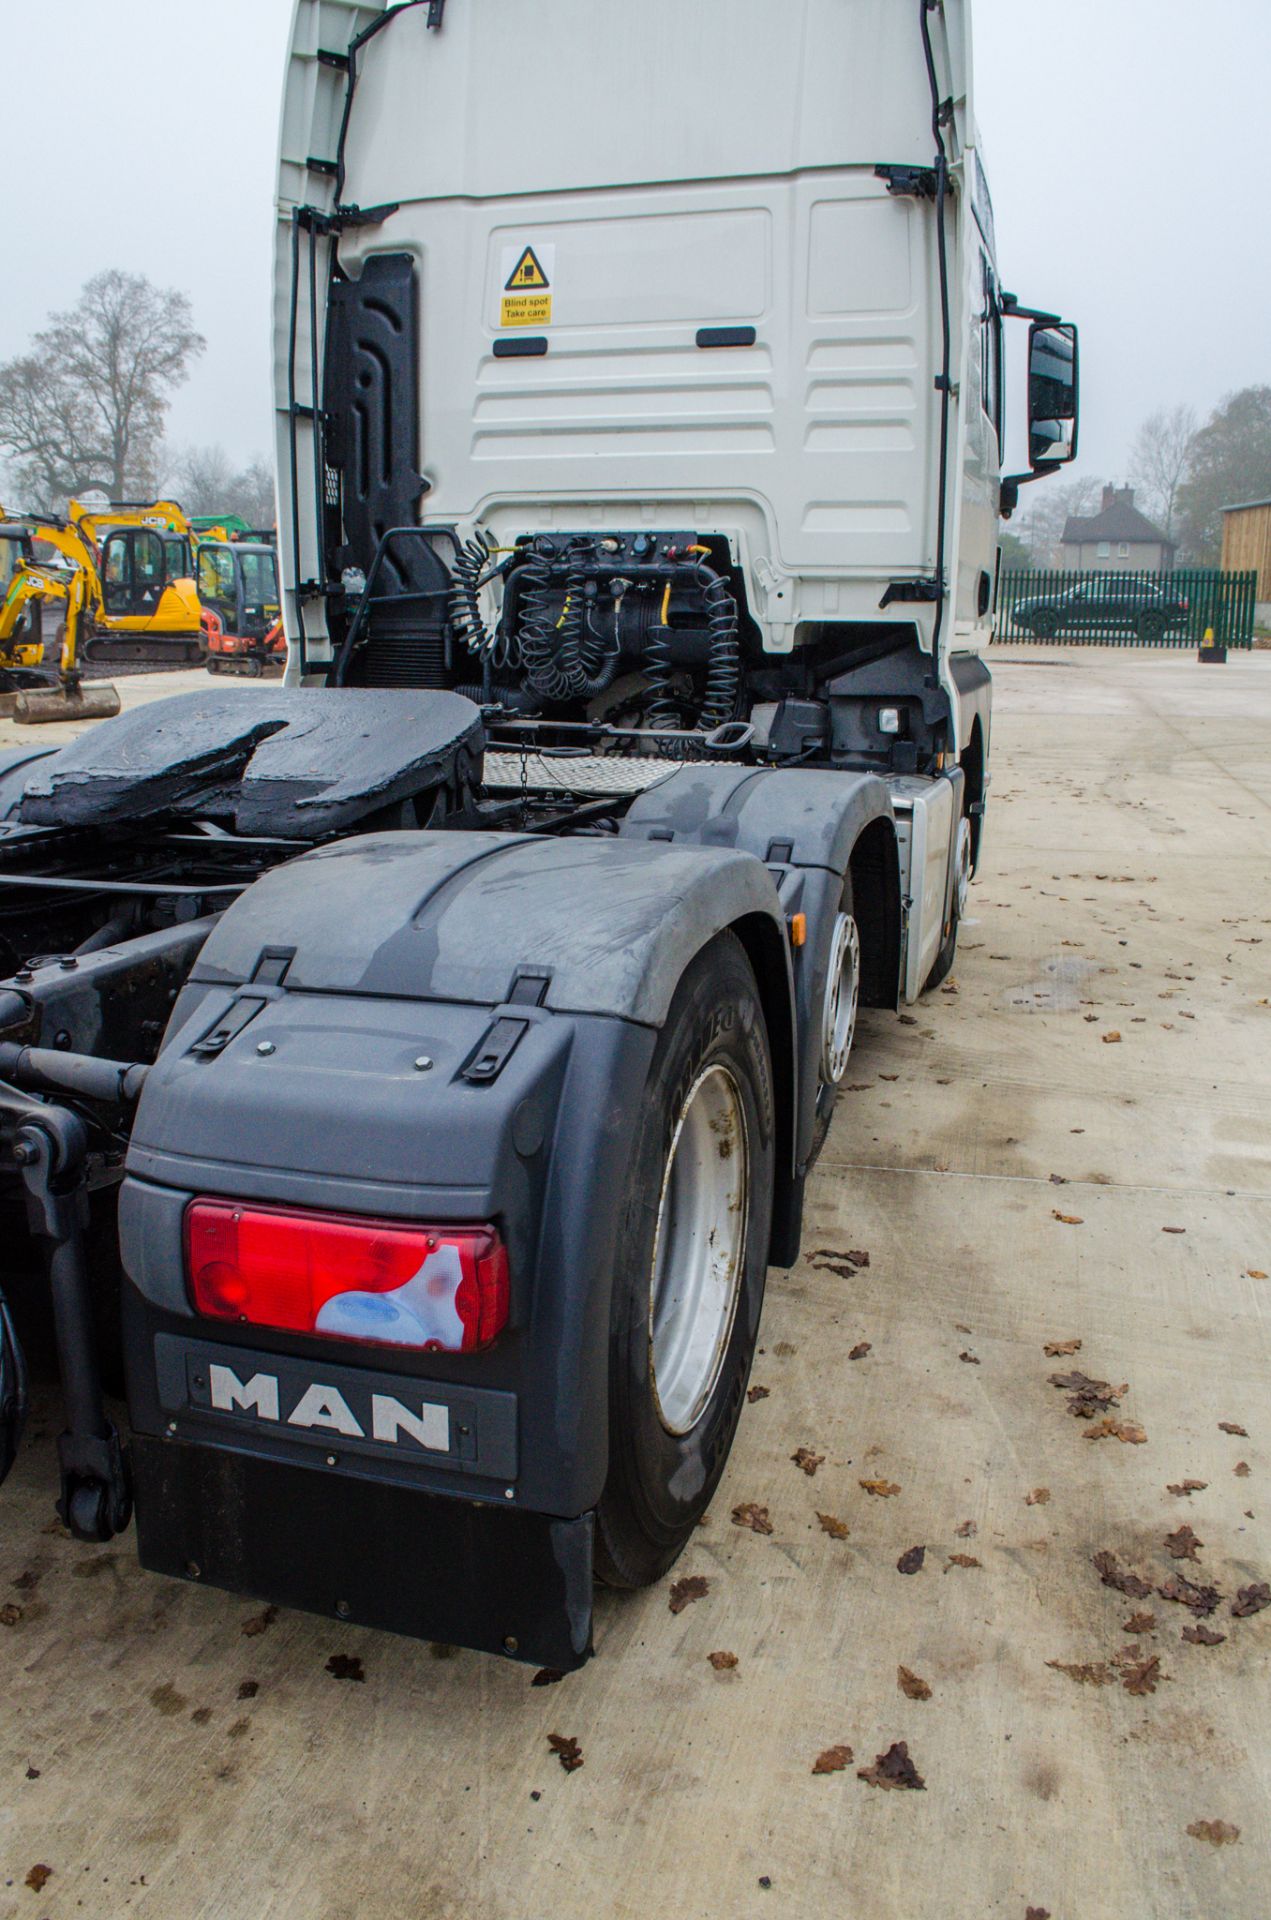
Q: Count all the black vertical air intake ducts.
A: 1